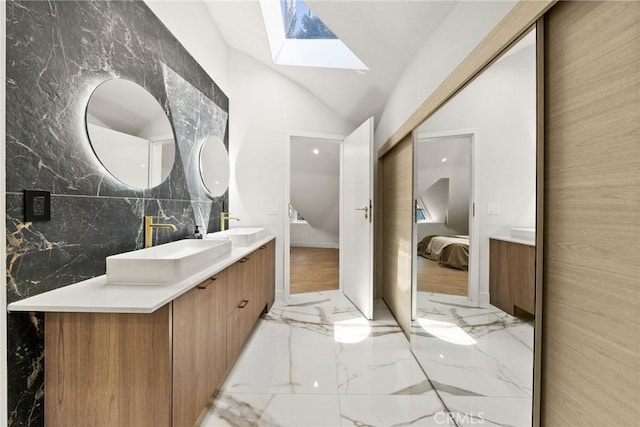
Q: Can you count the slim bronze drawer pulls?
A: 4